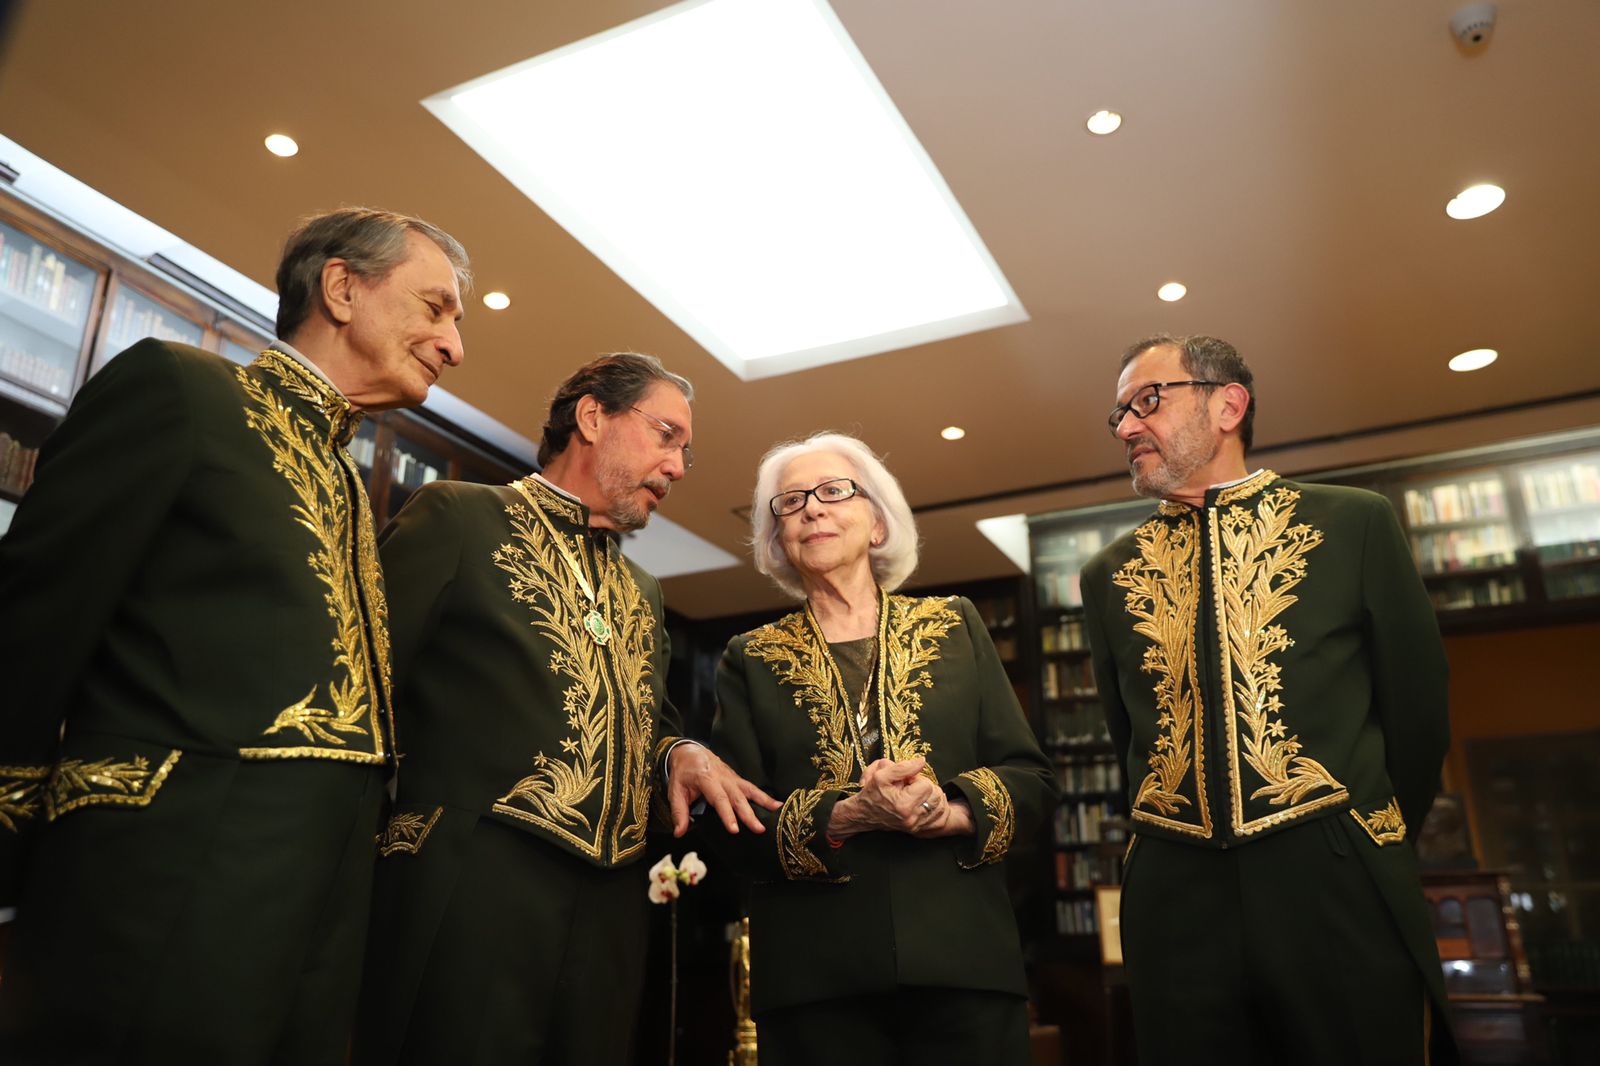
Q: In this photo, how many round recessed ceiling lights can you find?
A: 7